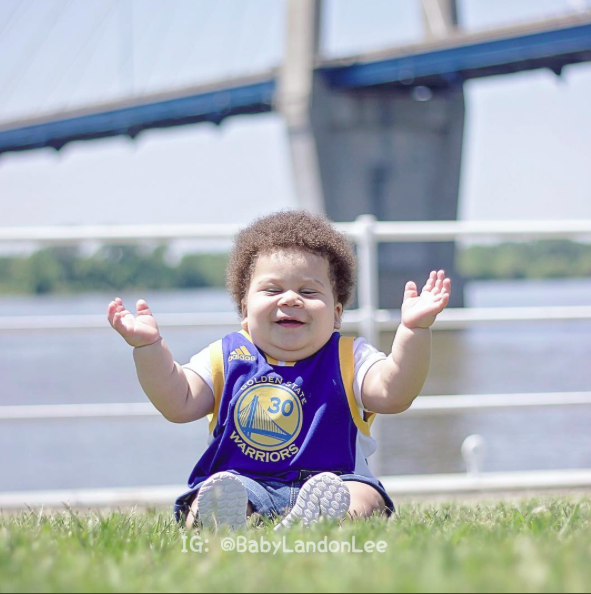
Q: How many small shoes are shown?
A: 2